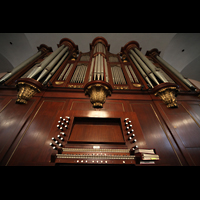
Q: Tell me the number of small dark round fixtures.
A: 2